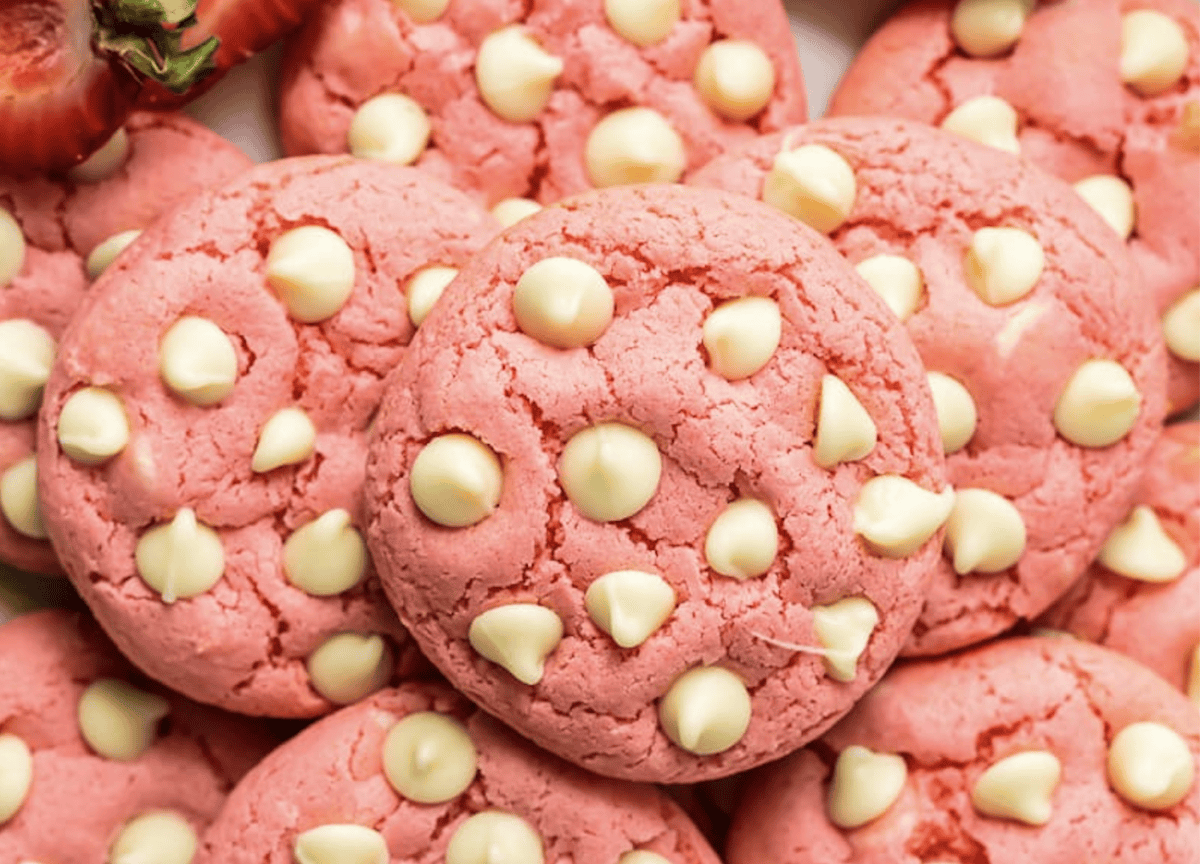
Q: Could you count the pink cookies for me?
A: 10